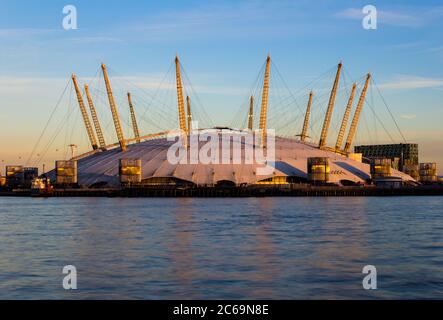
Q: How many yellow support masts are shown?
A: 12